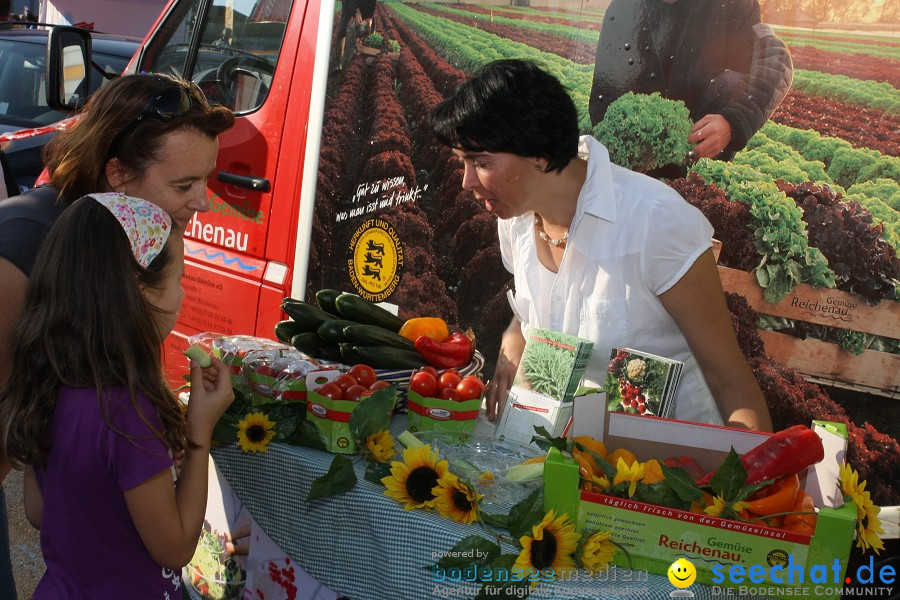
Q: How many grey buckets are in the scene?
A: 0